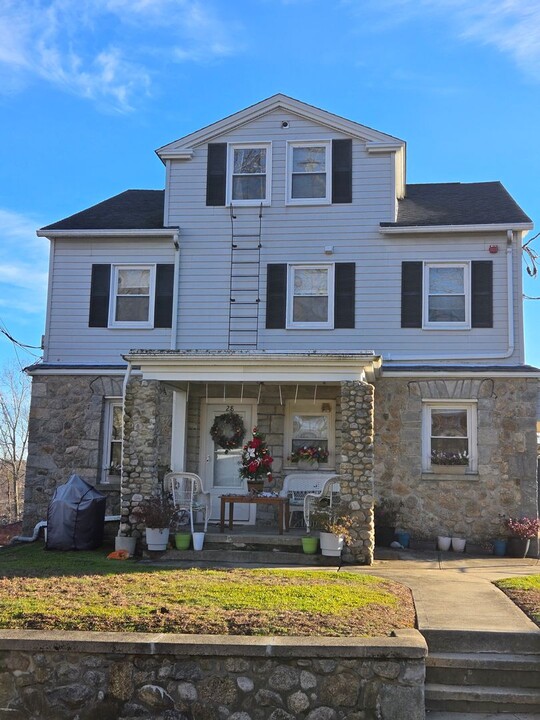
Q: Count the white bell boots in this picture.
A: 0